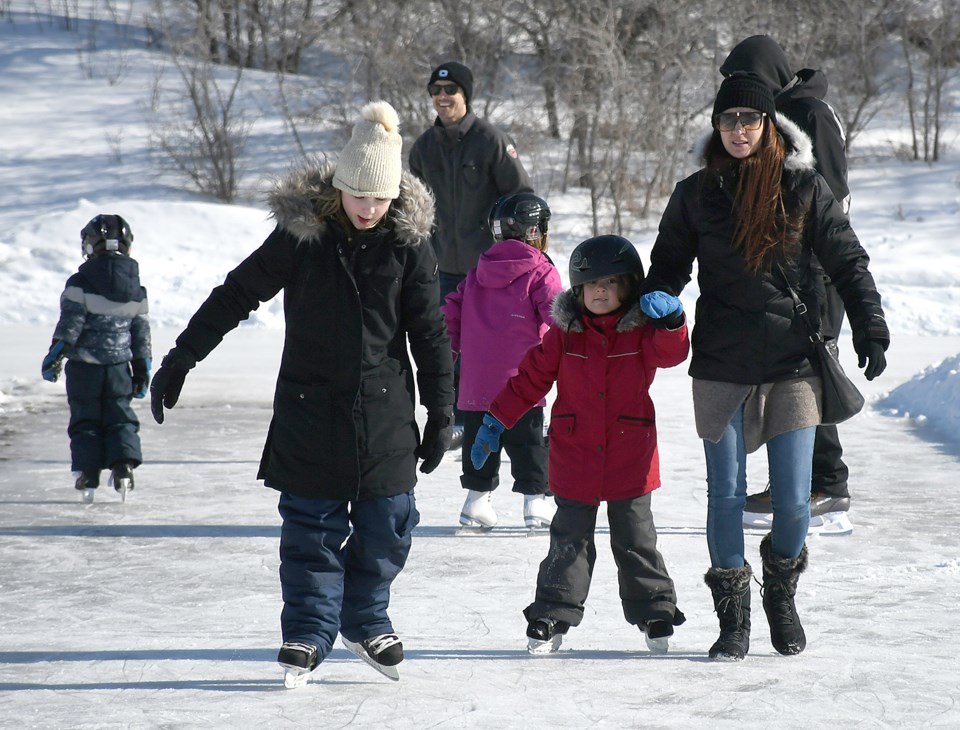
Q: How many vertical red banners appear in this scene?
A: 0